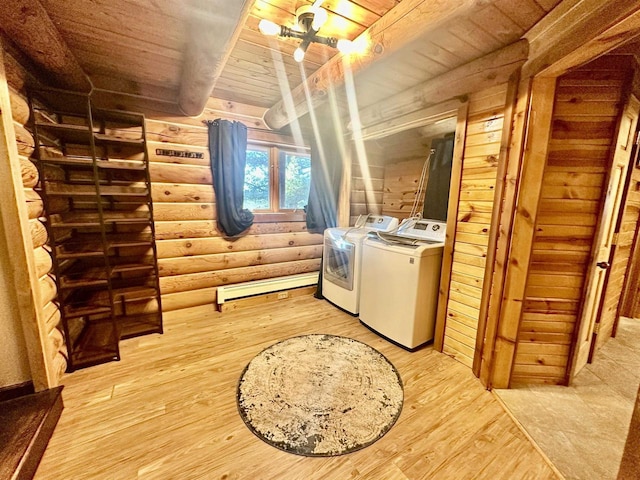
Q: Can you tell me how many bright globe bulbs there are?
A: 4